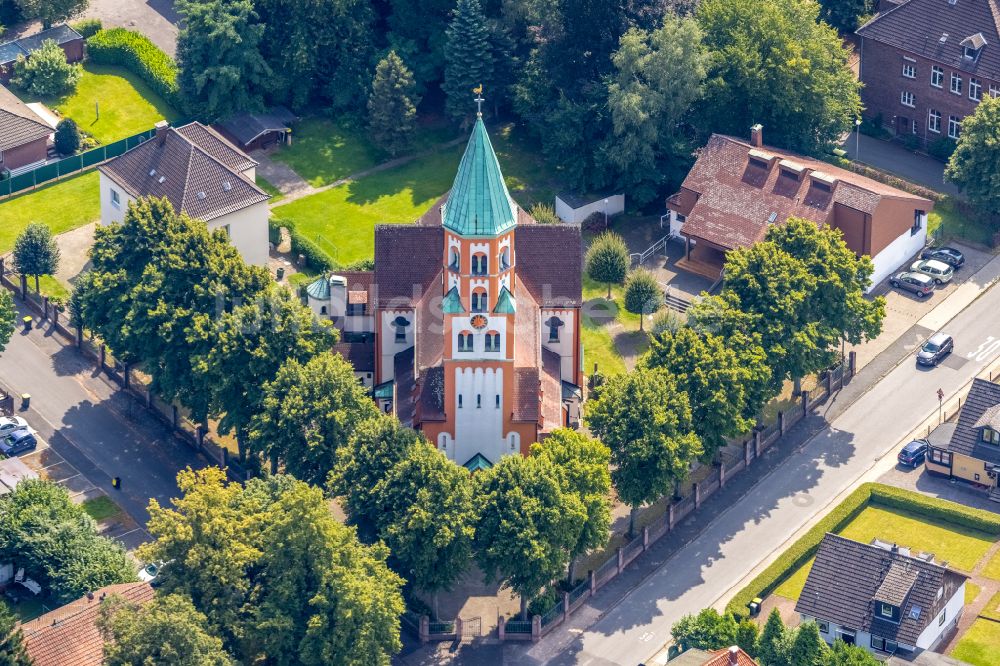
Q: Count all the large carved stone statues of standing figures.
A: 0